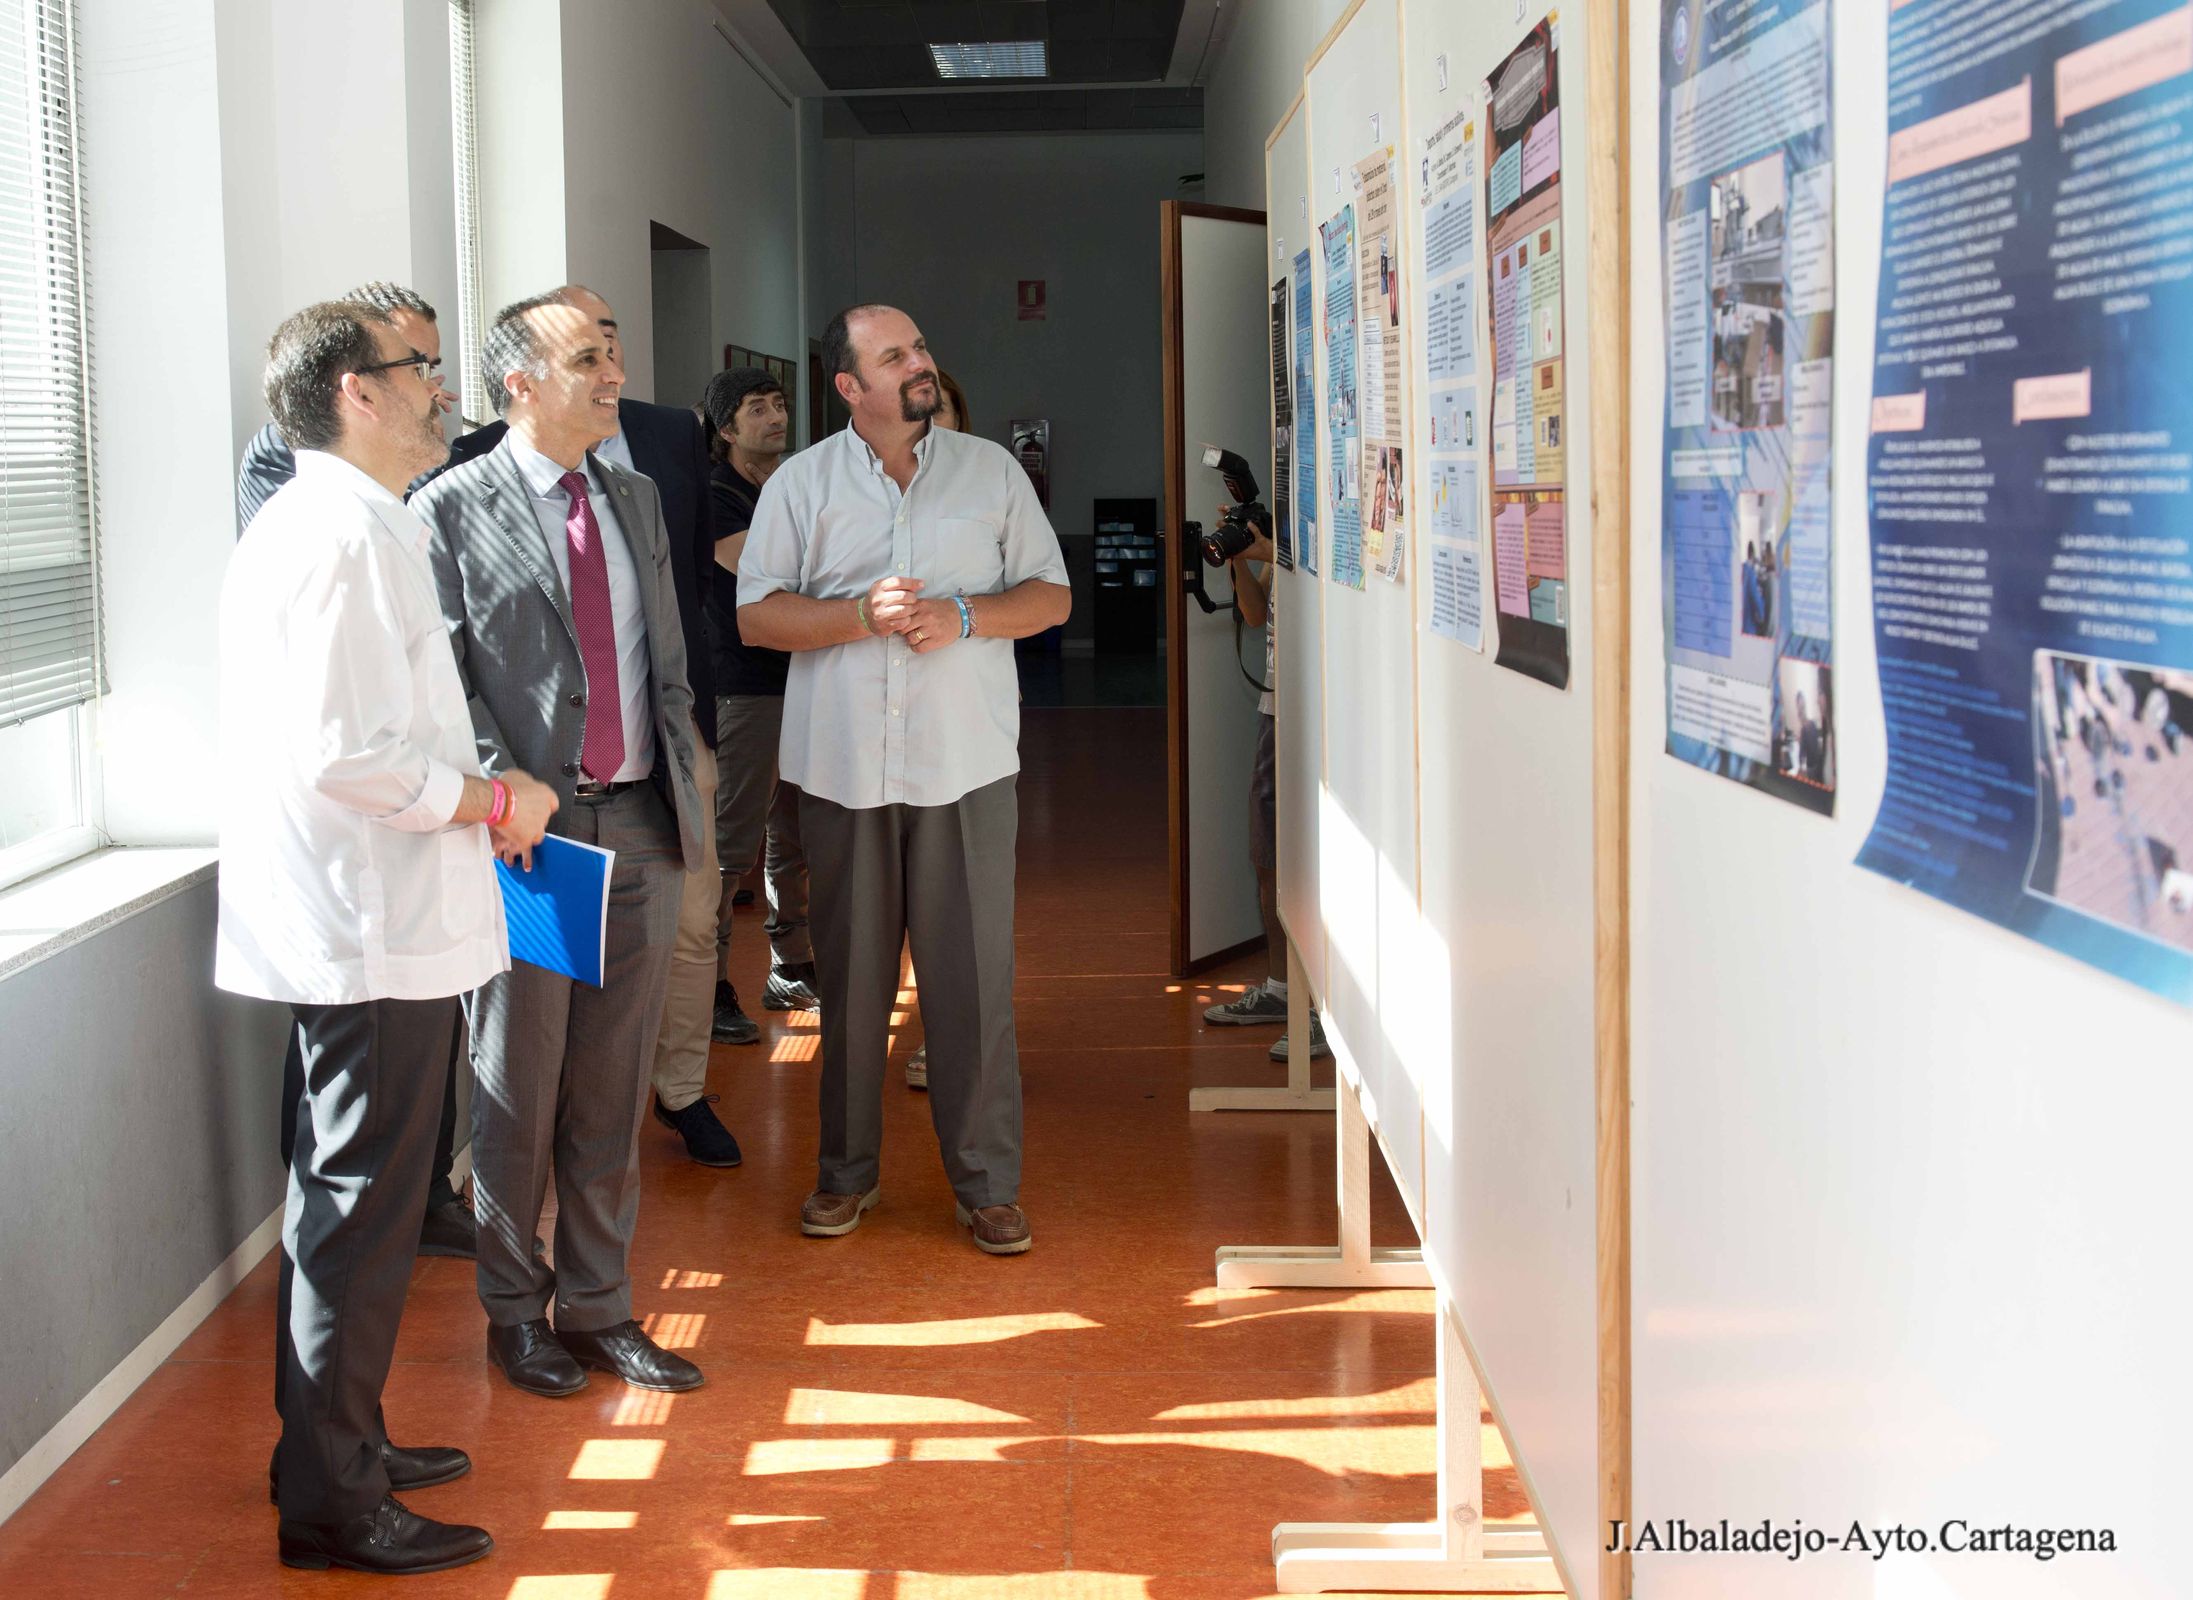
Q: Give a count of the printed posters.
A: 8